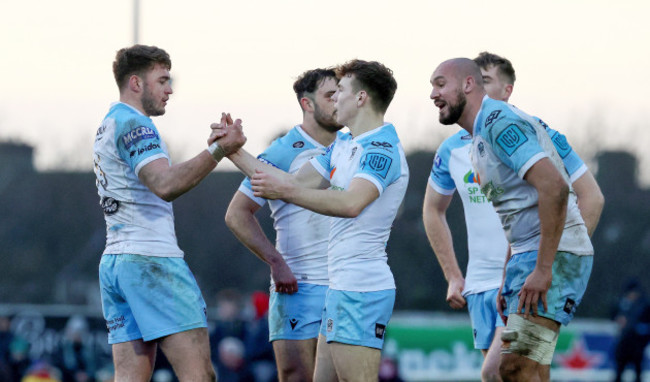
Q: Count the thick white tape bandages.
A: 1